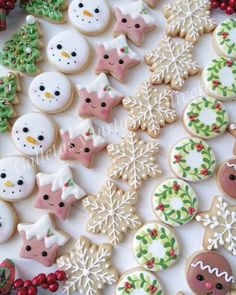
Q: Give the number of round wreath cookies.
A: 7